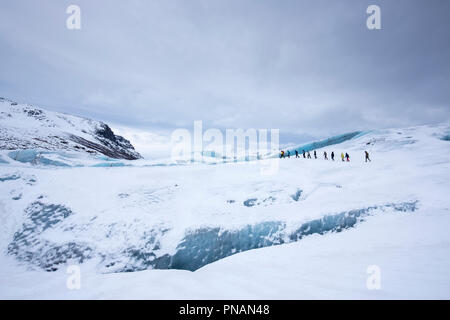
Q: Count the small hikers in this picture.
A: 11